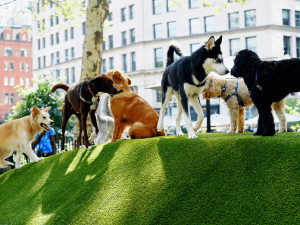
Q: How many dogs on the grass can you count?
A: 7